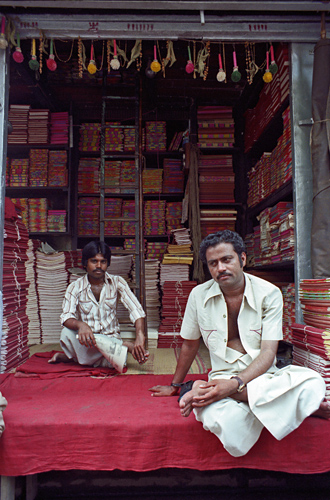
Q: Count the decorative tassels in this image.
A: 12